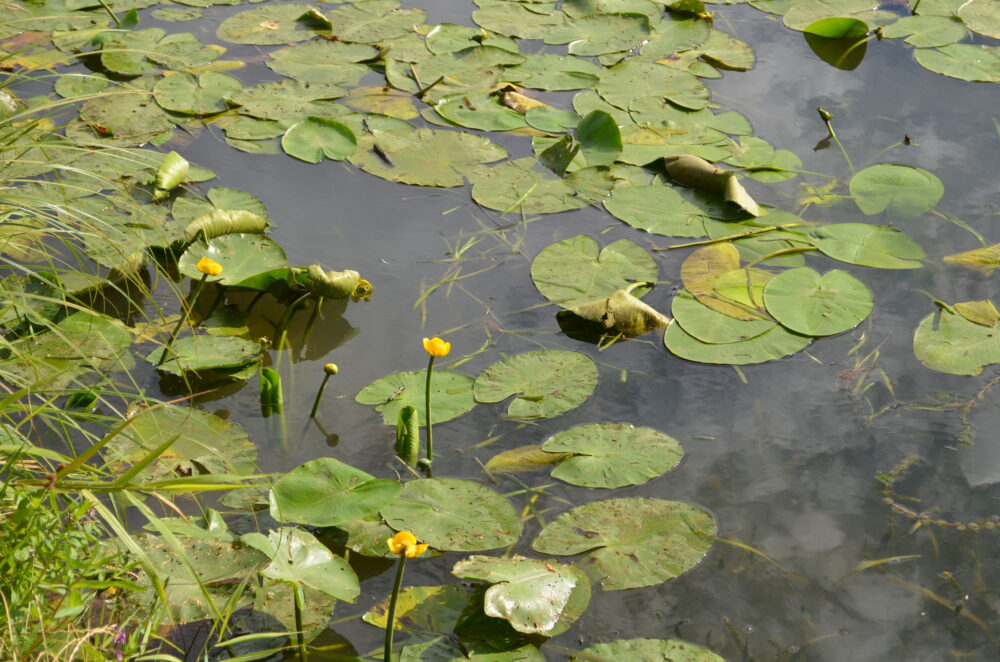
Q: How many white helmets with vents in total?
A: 0